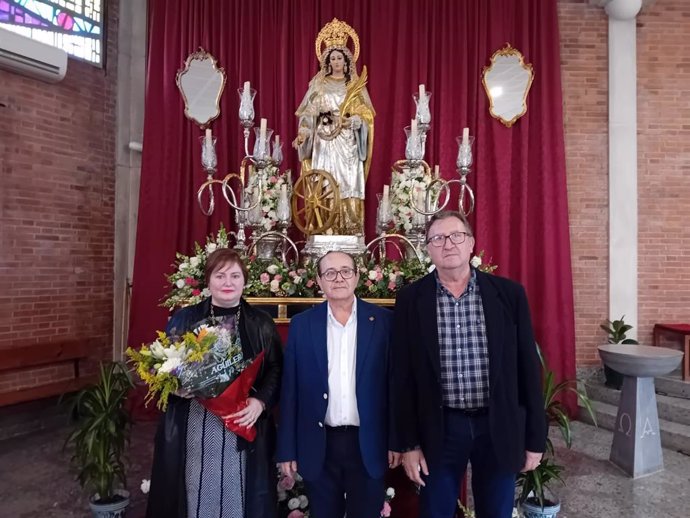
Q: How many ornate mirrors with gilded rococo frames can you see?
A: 2